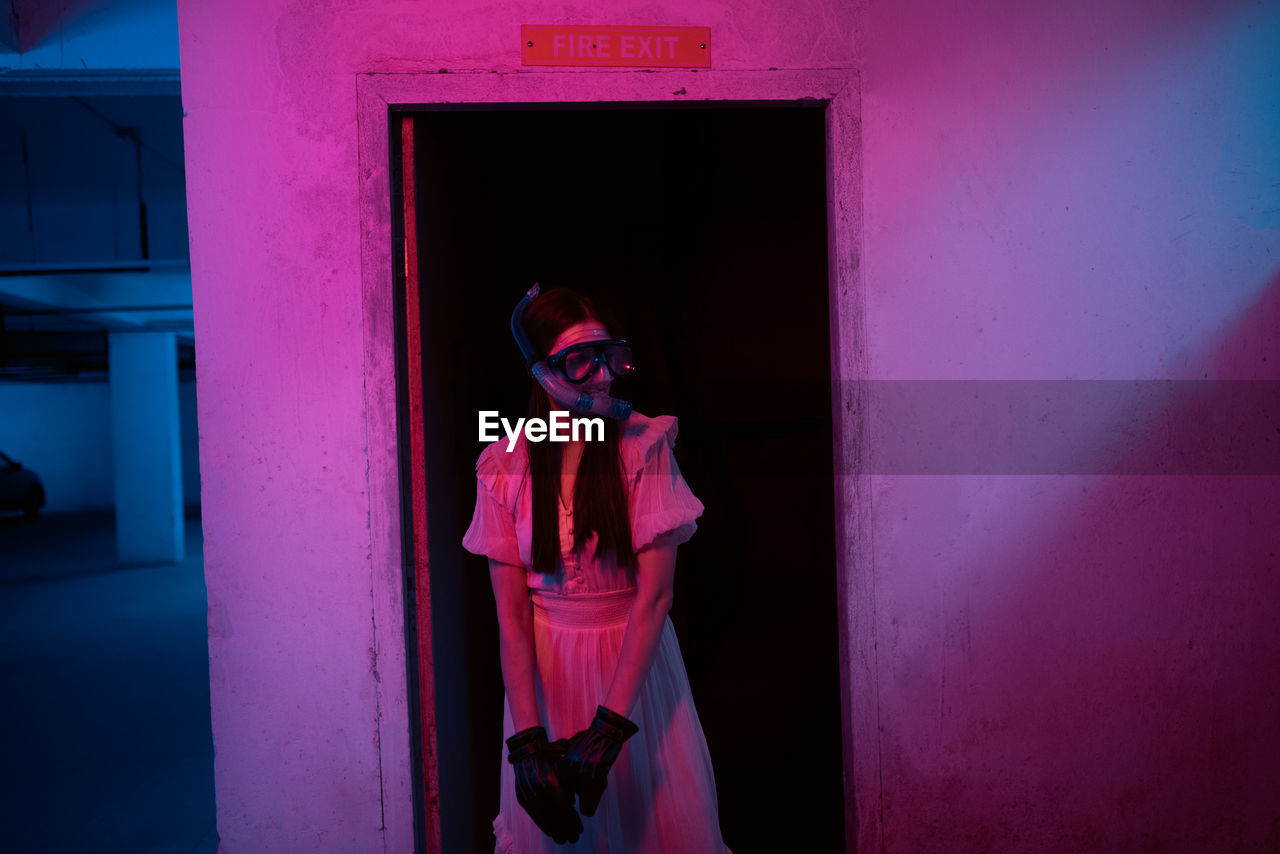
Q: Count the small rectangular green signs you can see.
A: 0